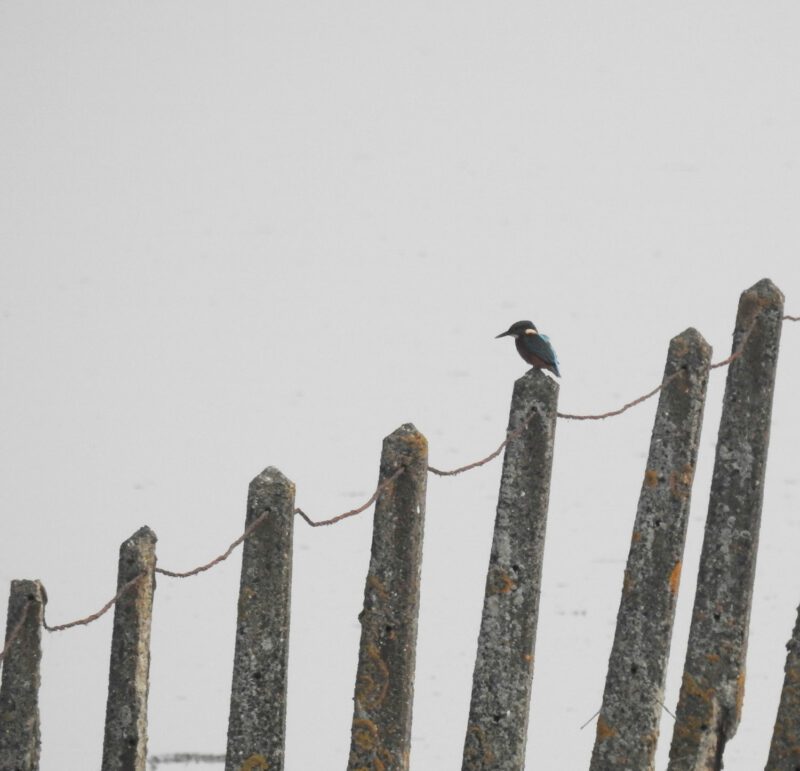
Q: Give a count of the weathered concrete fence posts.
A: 8